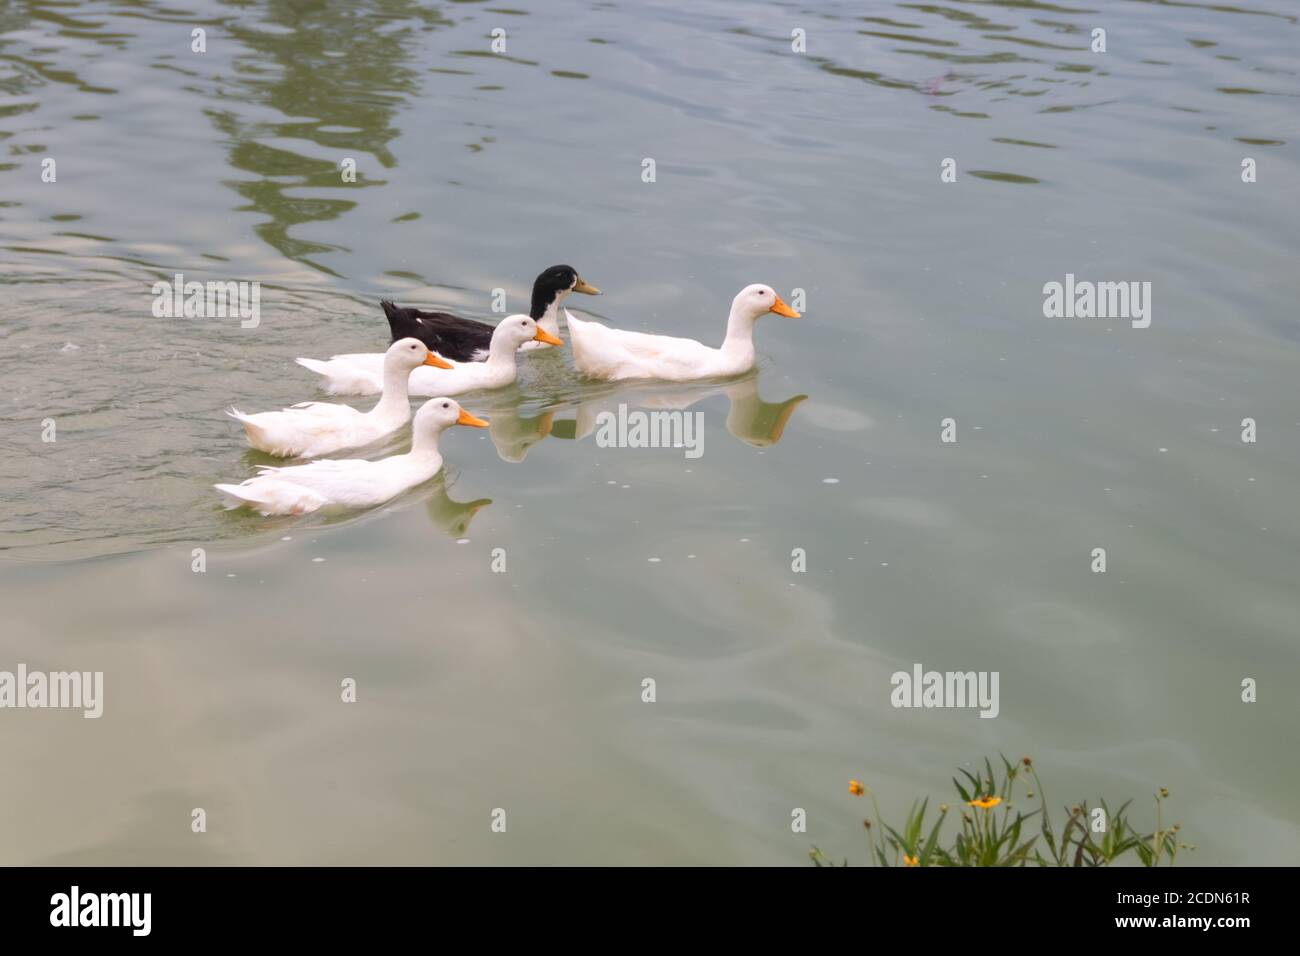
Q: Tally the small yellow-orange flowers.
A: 3